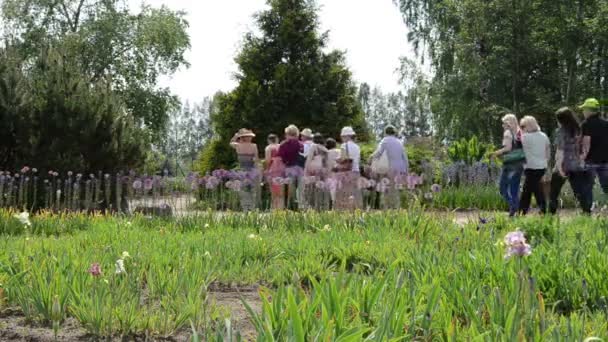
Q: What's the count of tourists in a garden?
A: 12